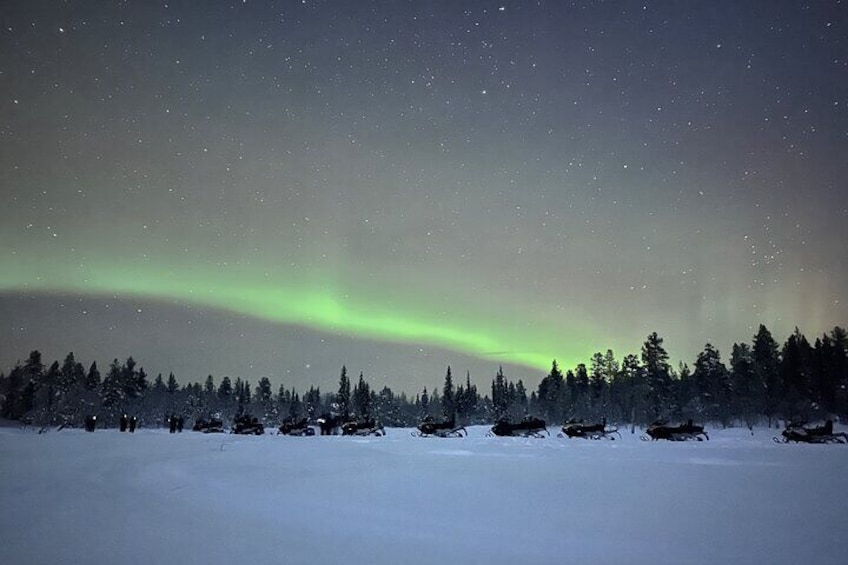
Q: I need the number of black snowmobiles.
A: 9